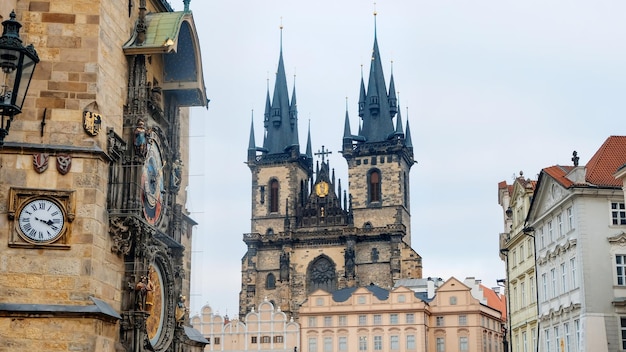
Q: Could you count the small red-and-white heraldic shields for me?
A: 2